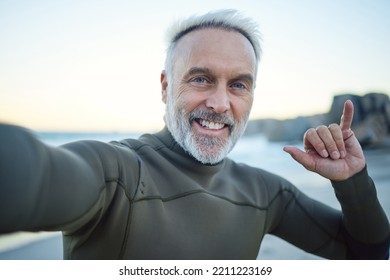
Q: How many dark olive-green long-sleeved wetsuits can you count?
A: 1